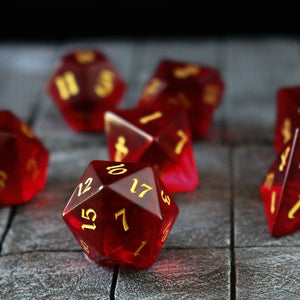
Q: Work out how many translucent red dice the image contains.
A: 7